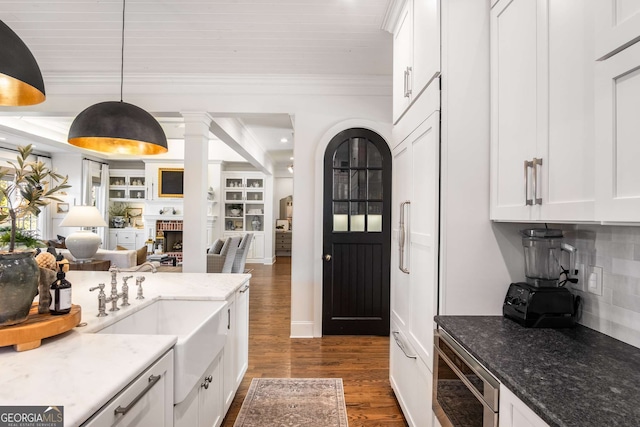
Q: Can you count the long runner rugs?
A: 1